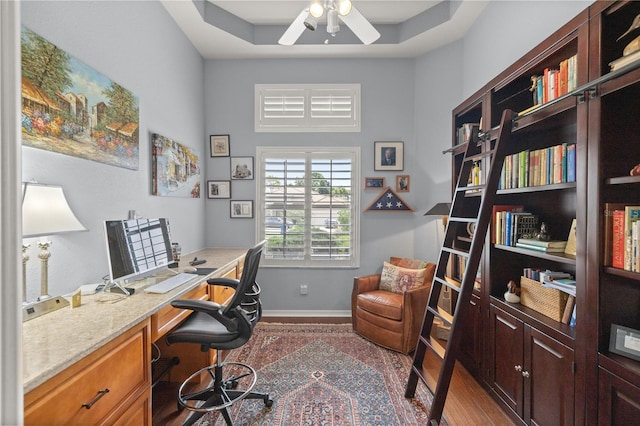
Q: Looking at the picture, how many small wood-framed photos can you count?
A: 2